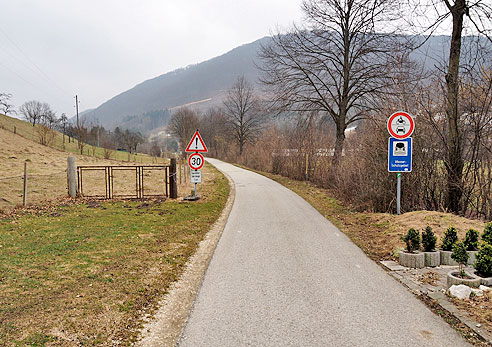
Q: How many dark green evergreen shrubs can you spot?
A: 7